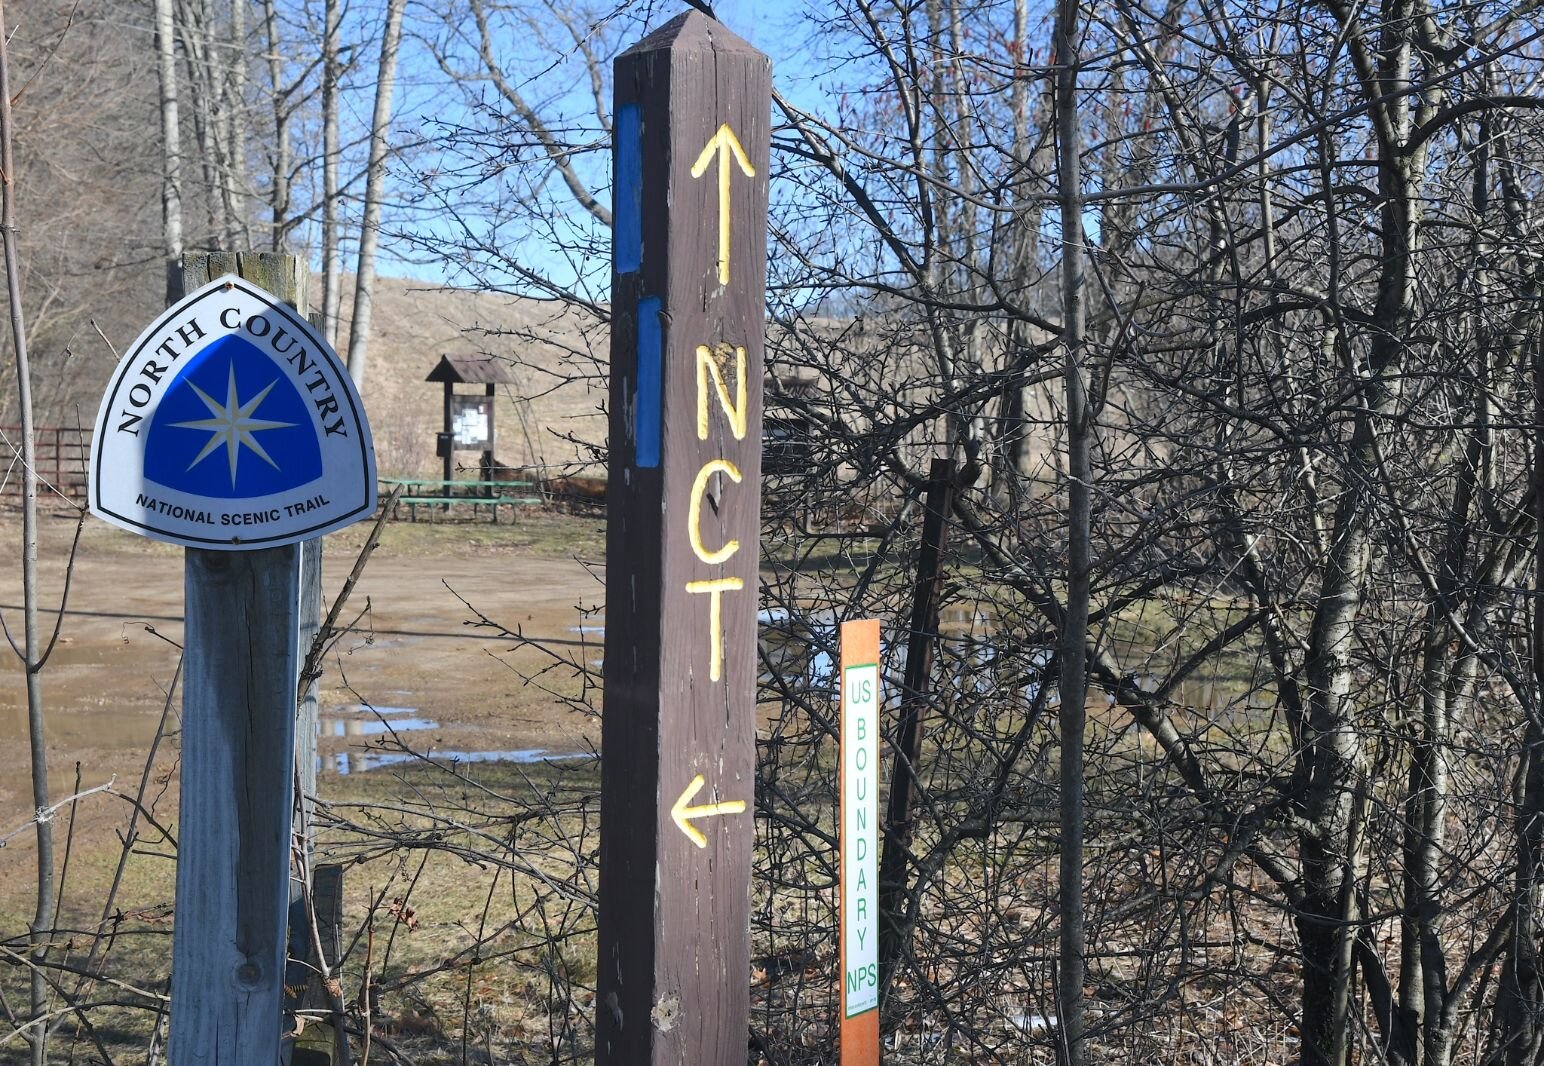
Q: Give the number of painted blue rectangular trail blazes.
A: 2